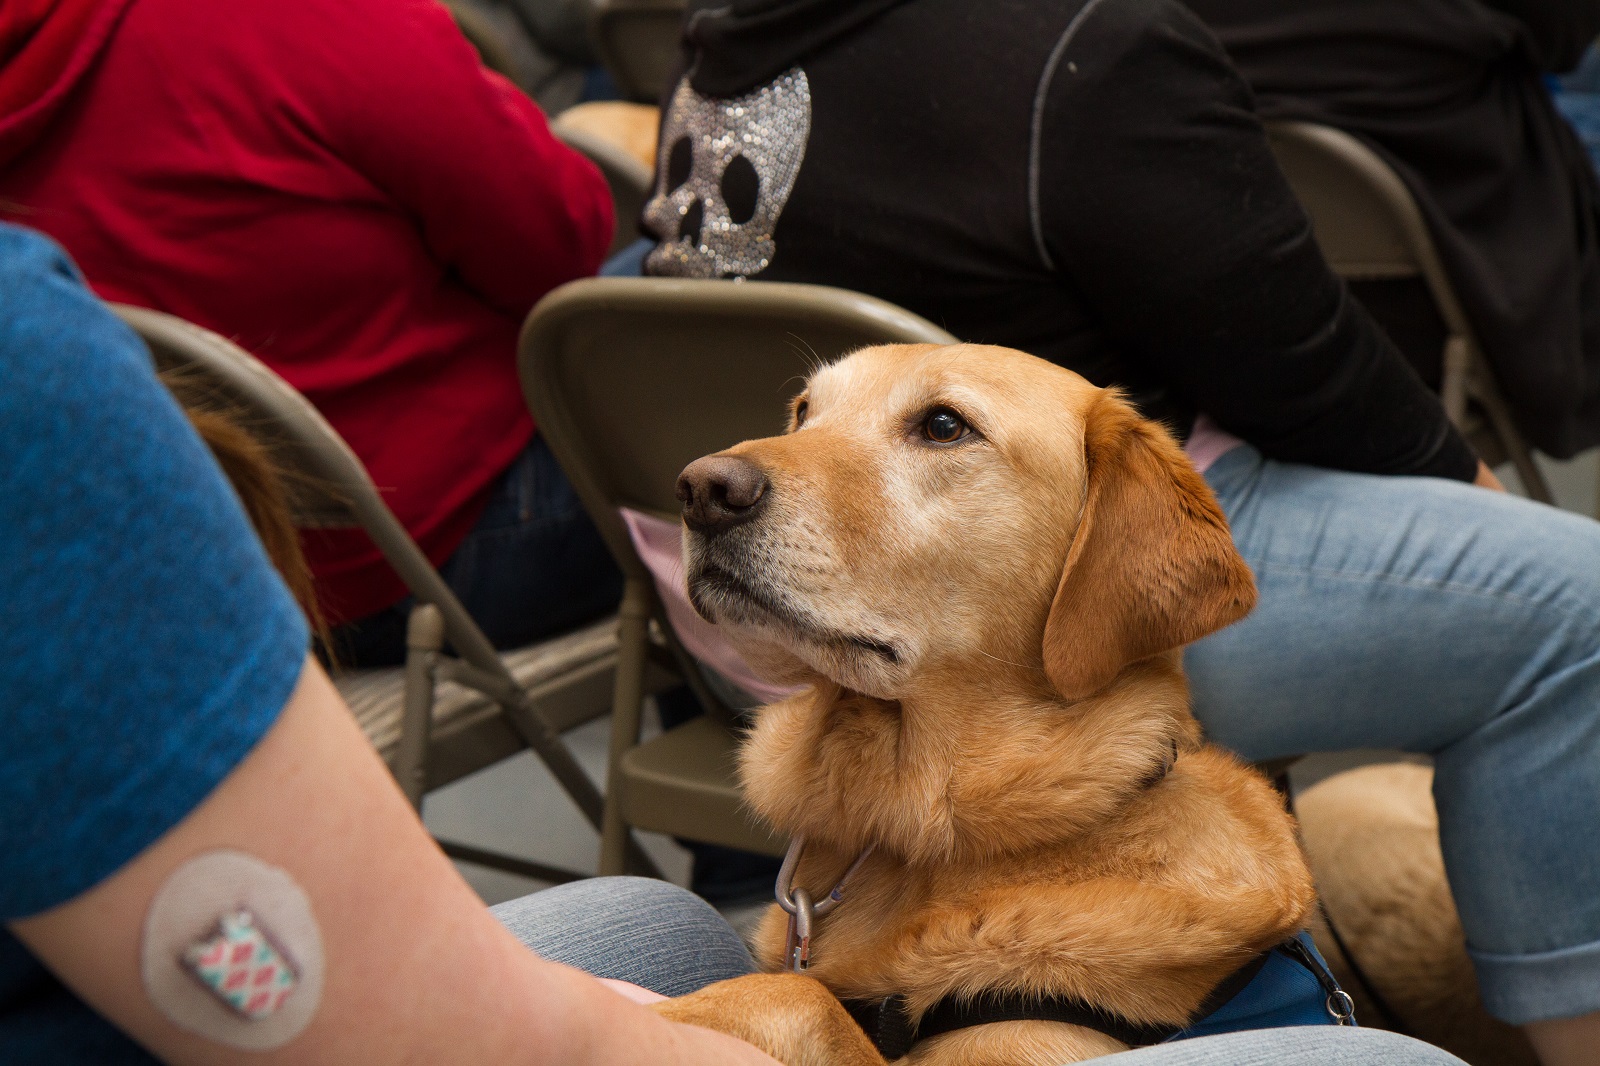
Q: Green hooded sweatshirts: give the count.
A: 0